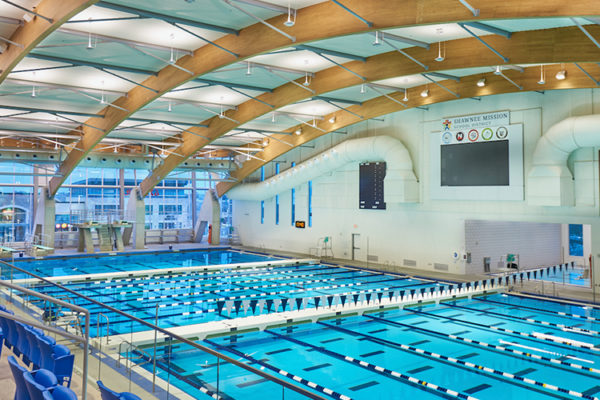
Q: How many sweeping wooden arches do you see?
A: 4